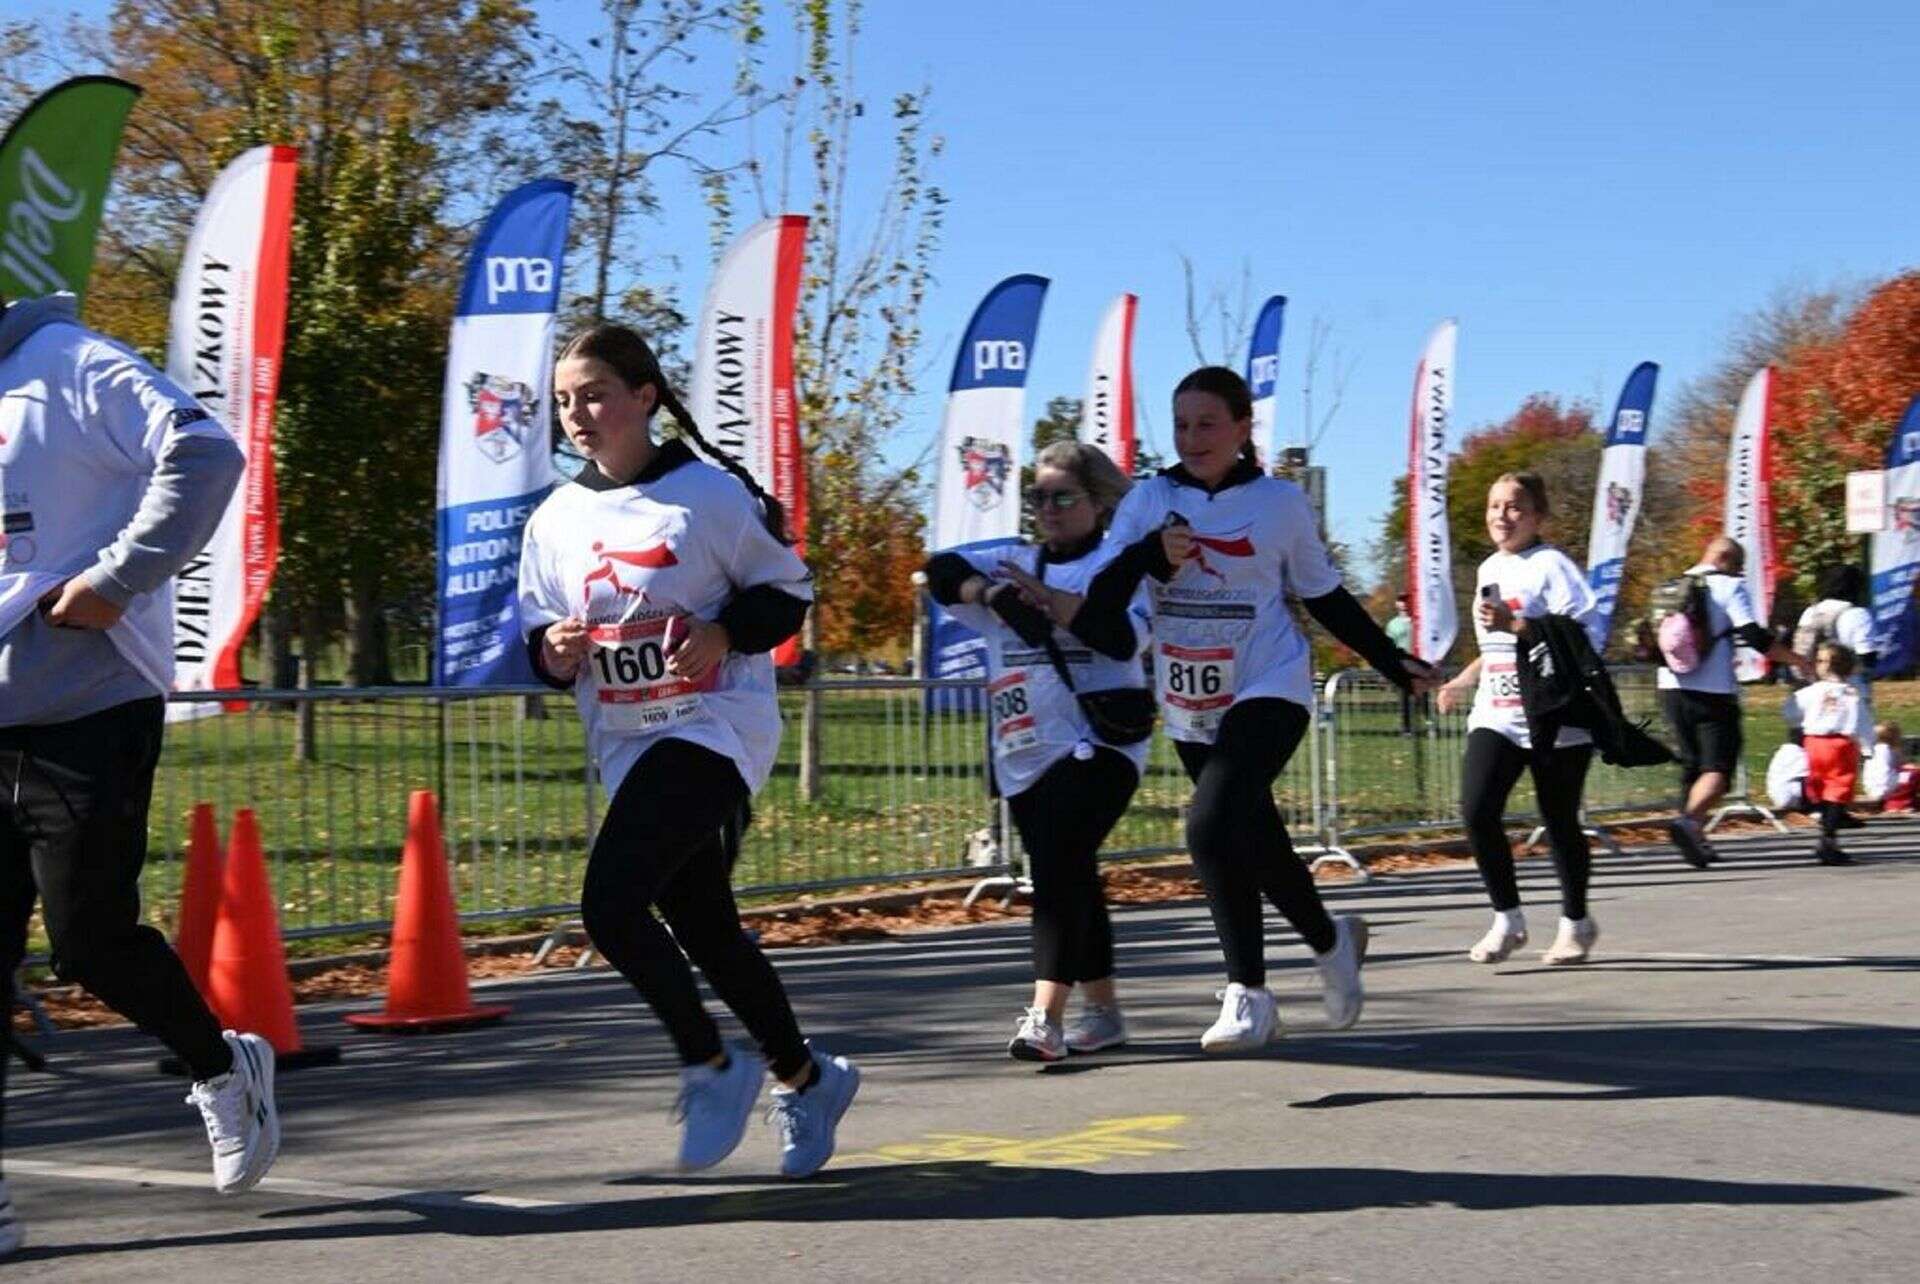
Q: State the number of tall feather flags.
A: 11